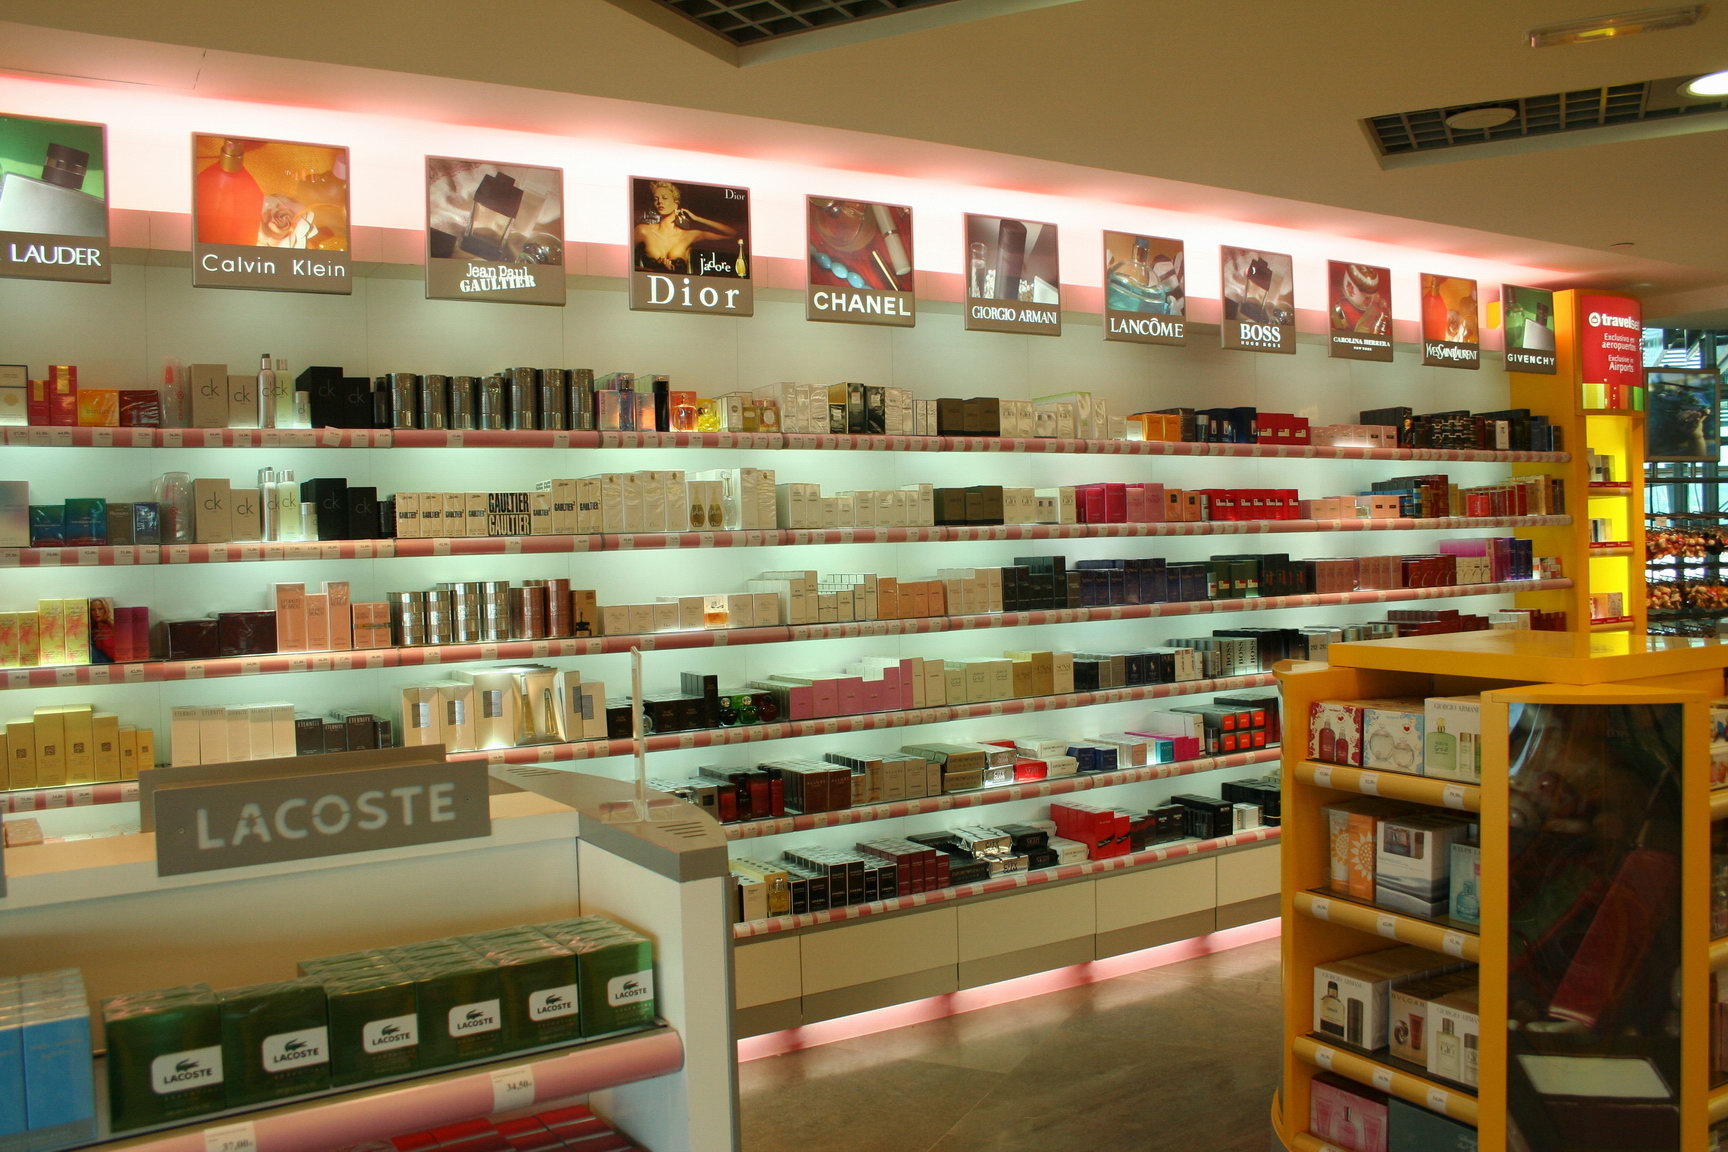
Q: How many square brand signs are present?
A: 11